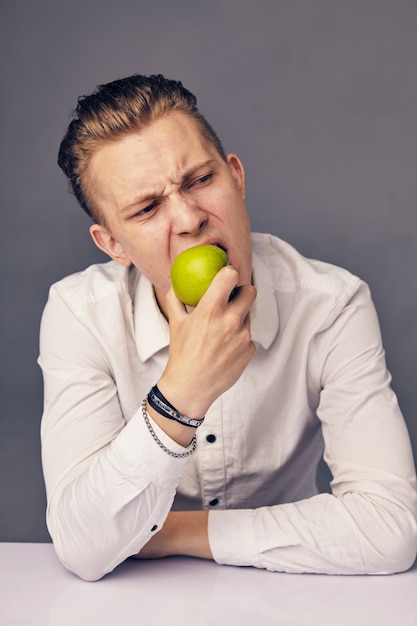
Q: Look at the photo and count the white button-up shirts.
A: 1